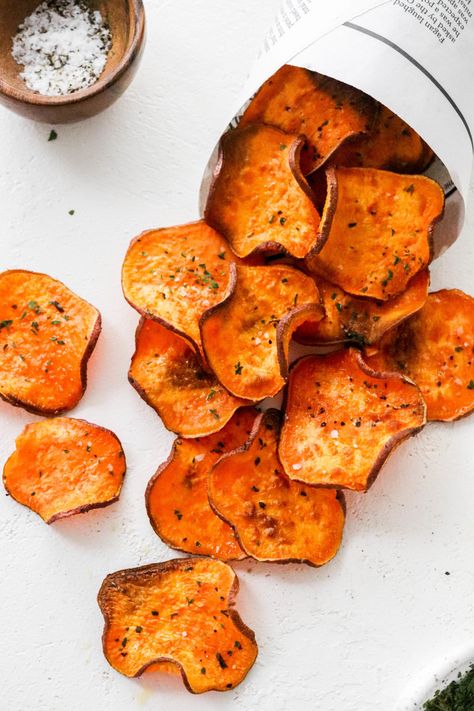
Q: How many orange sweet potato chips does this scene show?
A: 15